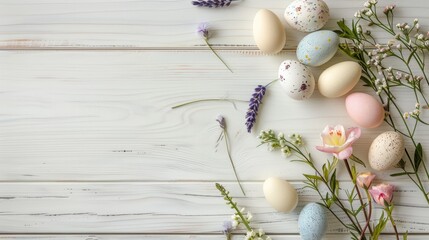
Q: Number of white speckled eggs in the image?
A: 2